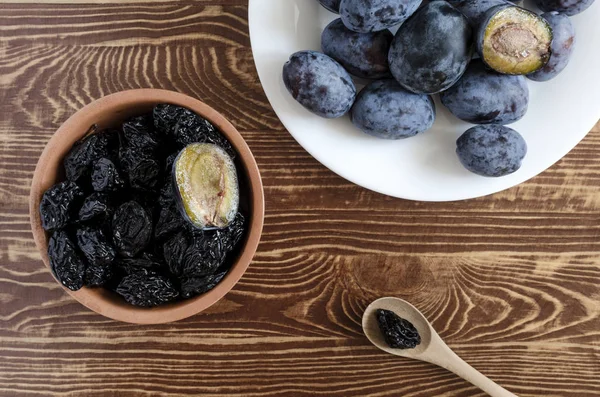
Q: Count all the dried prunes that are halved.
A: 0